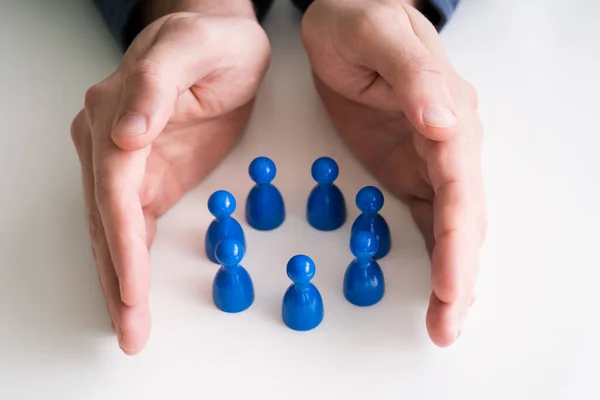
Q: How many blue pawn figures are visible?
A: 7